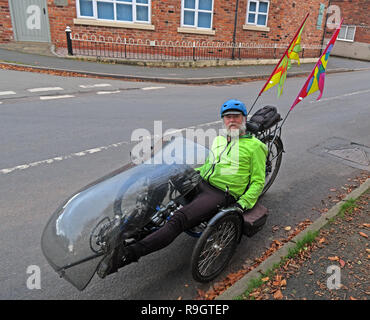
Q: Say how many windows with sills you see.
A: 3